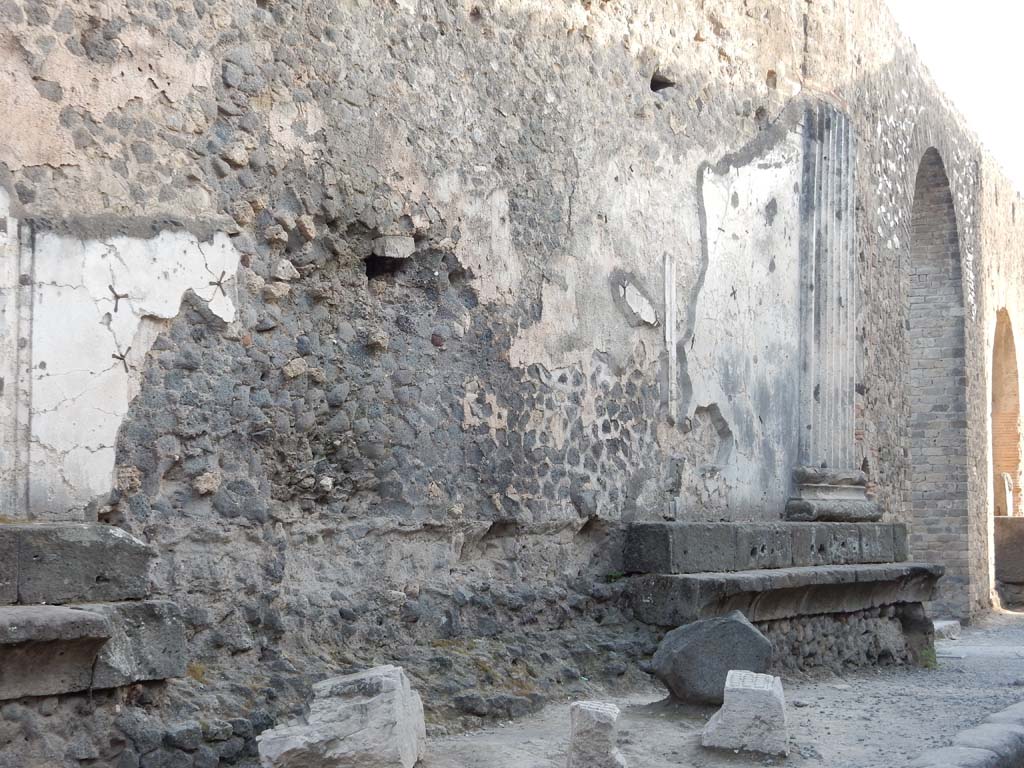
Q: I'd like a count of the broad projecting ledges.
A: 2